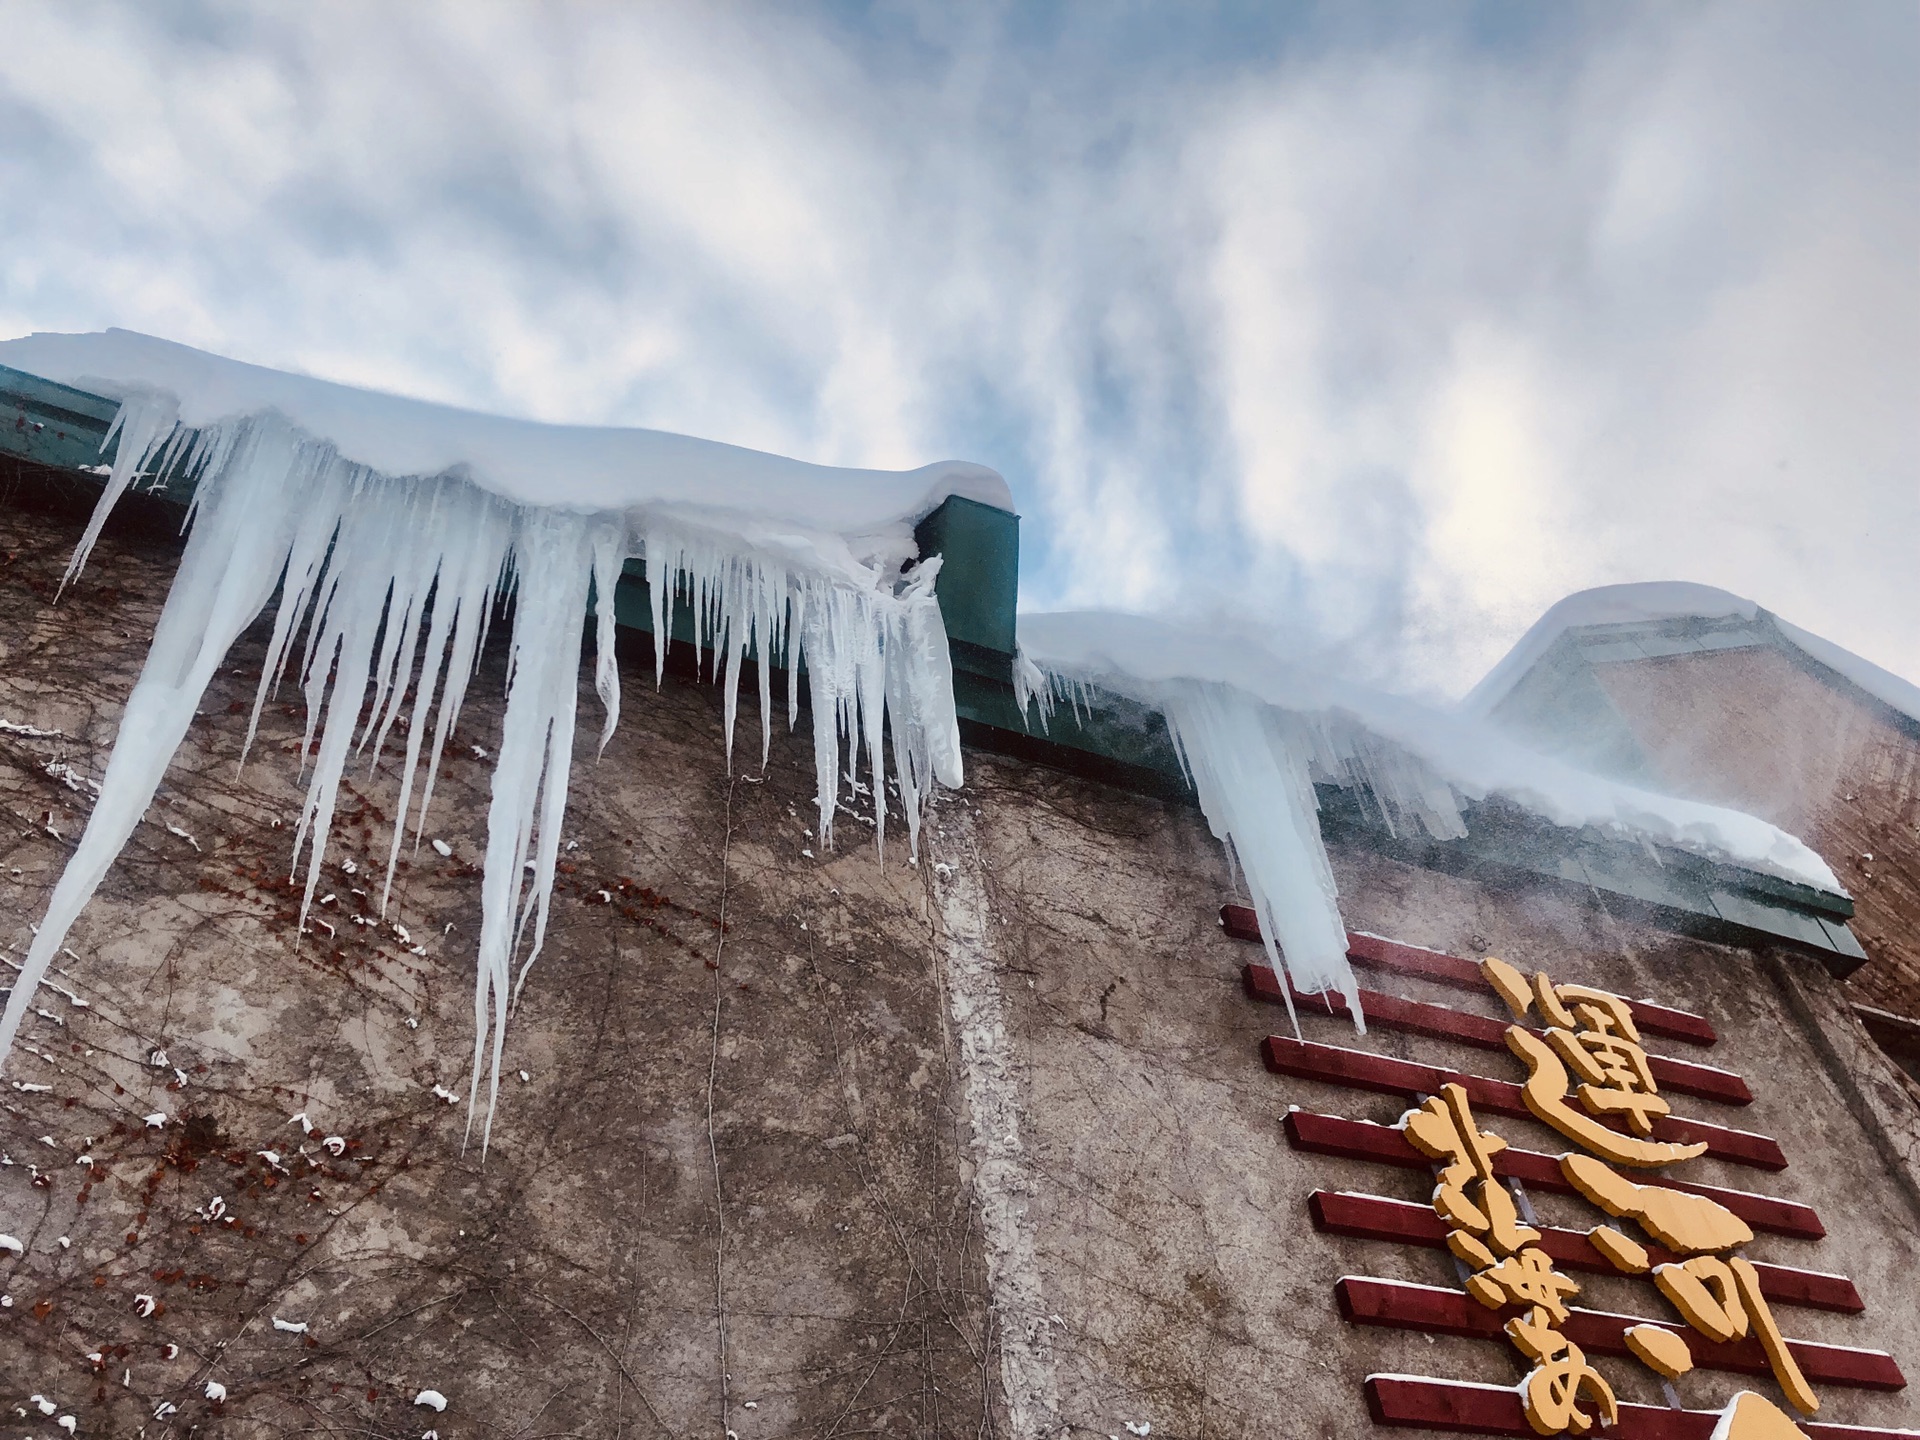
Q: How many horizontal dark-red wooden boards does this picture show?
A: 7